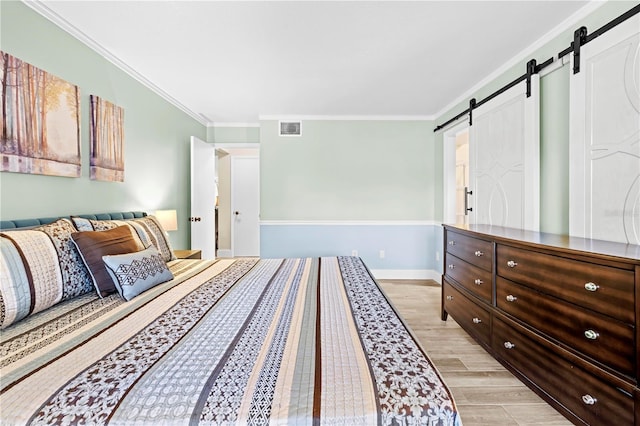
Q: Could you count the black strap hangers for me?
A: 3